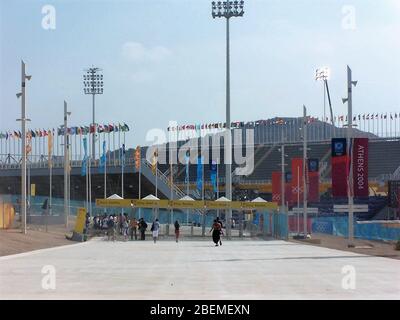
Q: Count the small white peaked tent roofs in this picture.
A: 5